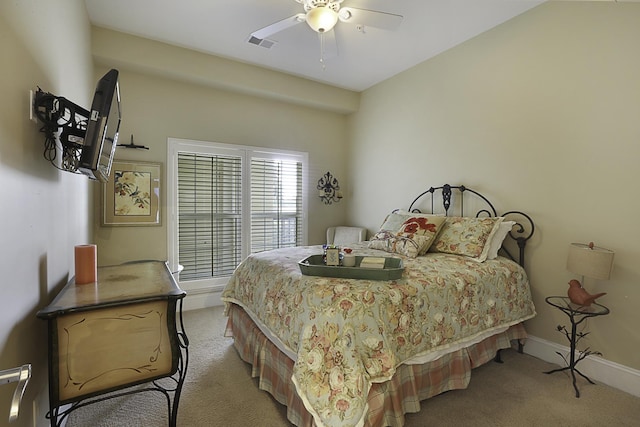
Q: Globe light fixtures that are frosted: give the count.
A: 1